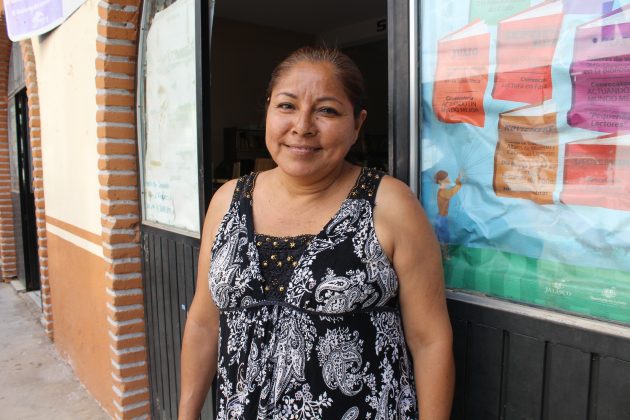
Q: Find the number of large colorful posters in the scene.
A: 1